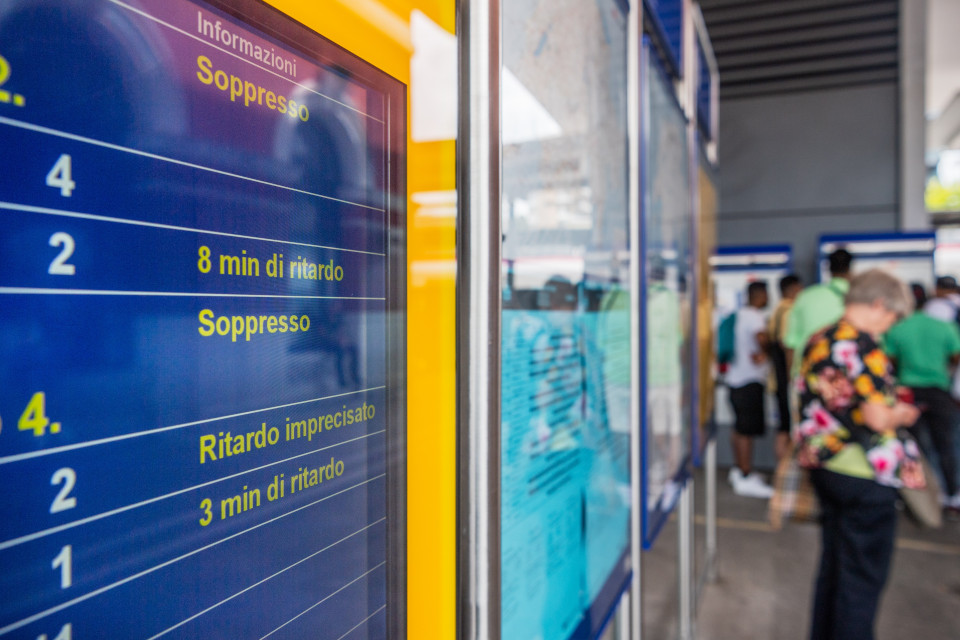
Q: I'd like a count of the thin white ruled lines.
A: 10